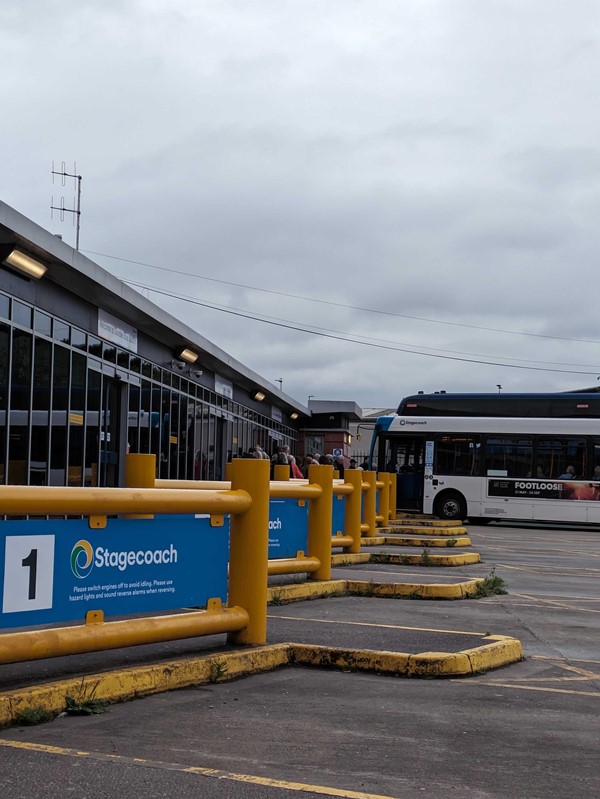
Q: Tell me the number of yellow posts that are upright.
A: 10